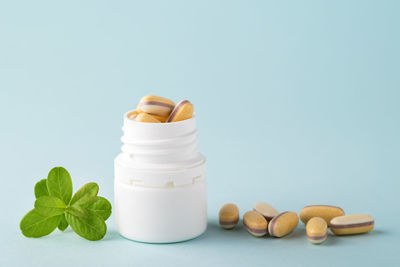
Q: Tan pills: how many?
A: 11